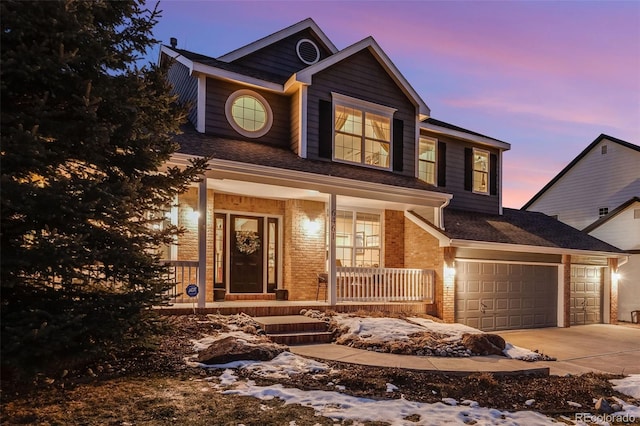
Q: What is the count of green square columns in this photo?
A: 0